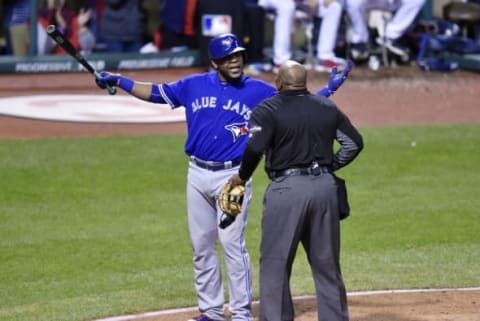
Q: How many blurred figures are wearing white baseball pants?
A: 2